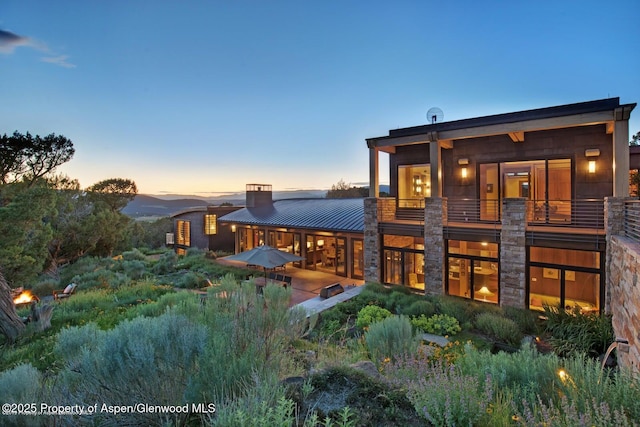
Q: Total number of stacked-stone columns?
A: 4